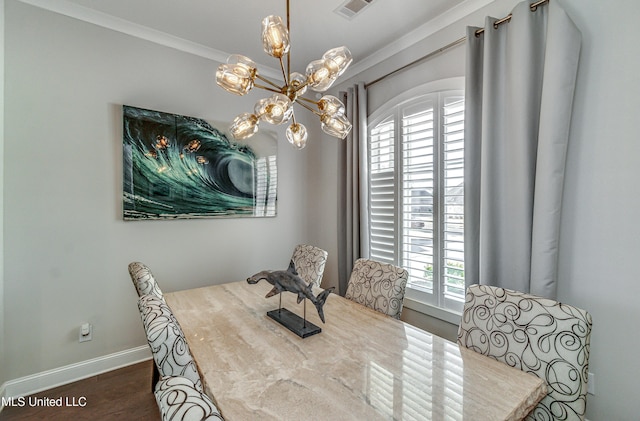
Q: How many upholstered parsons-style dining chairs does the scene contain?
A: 6